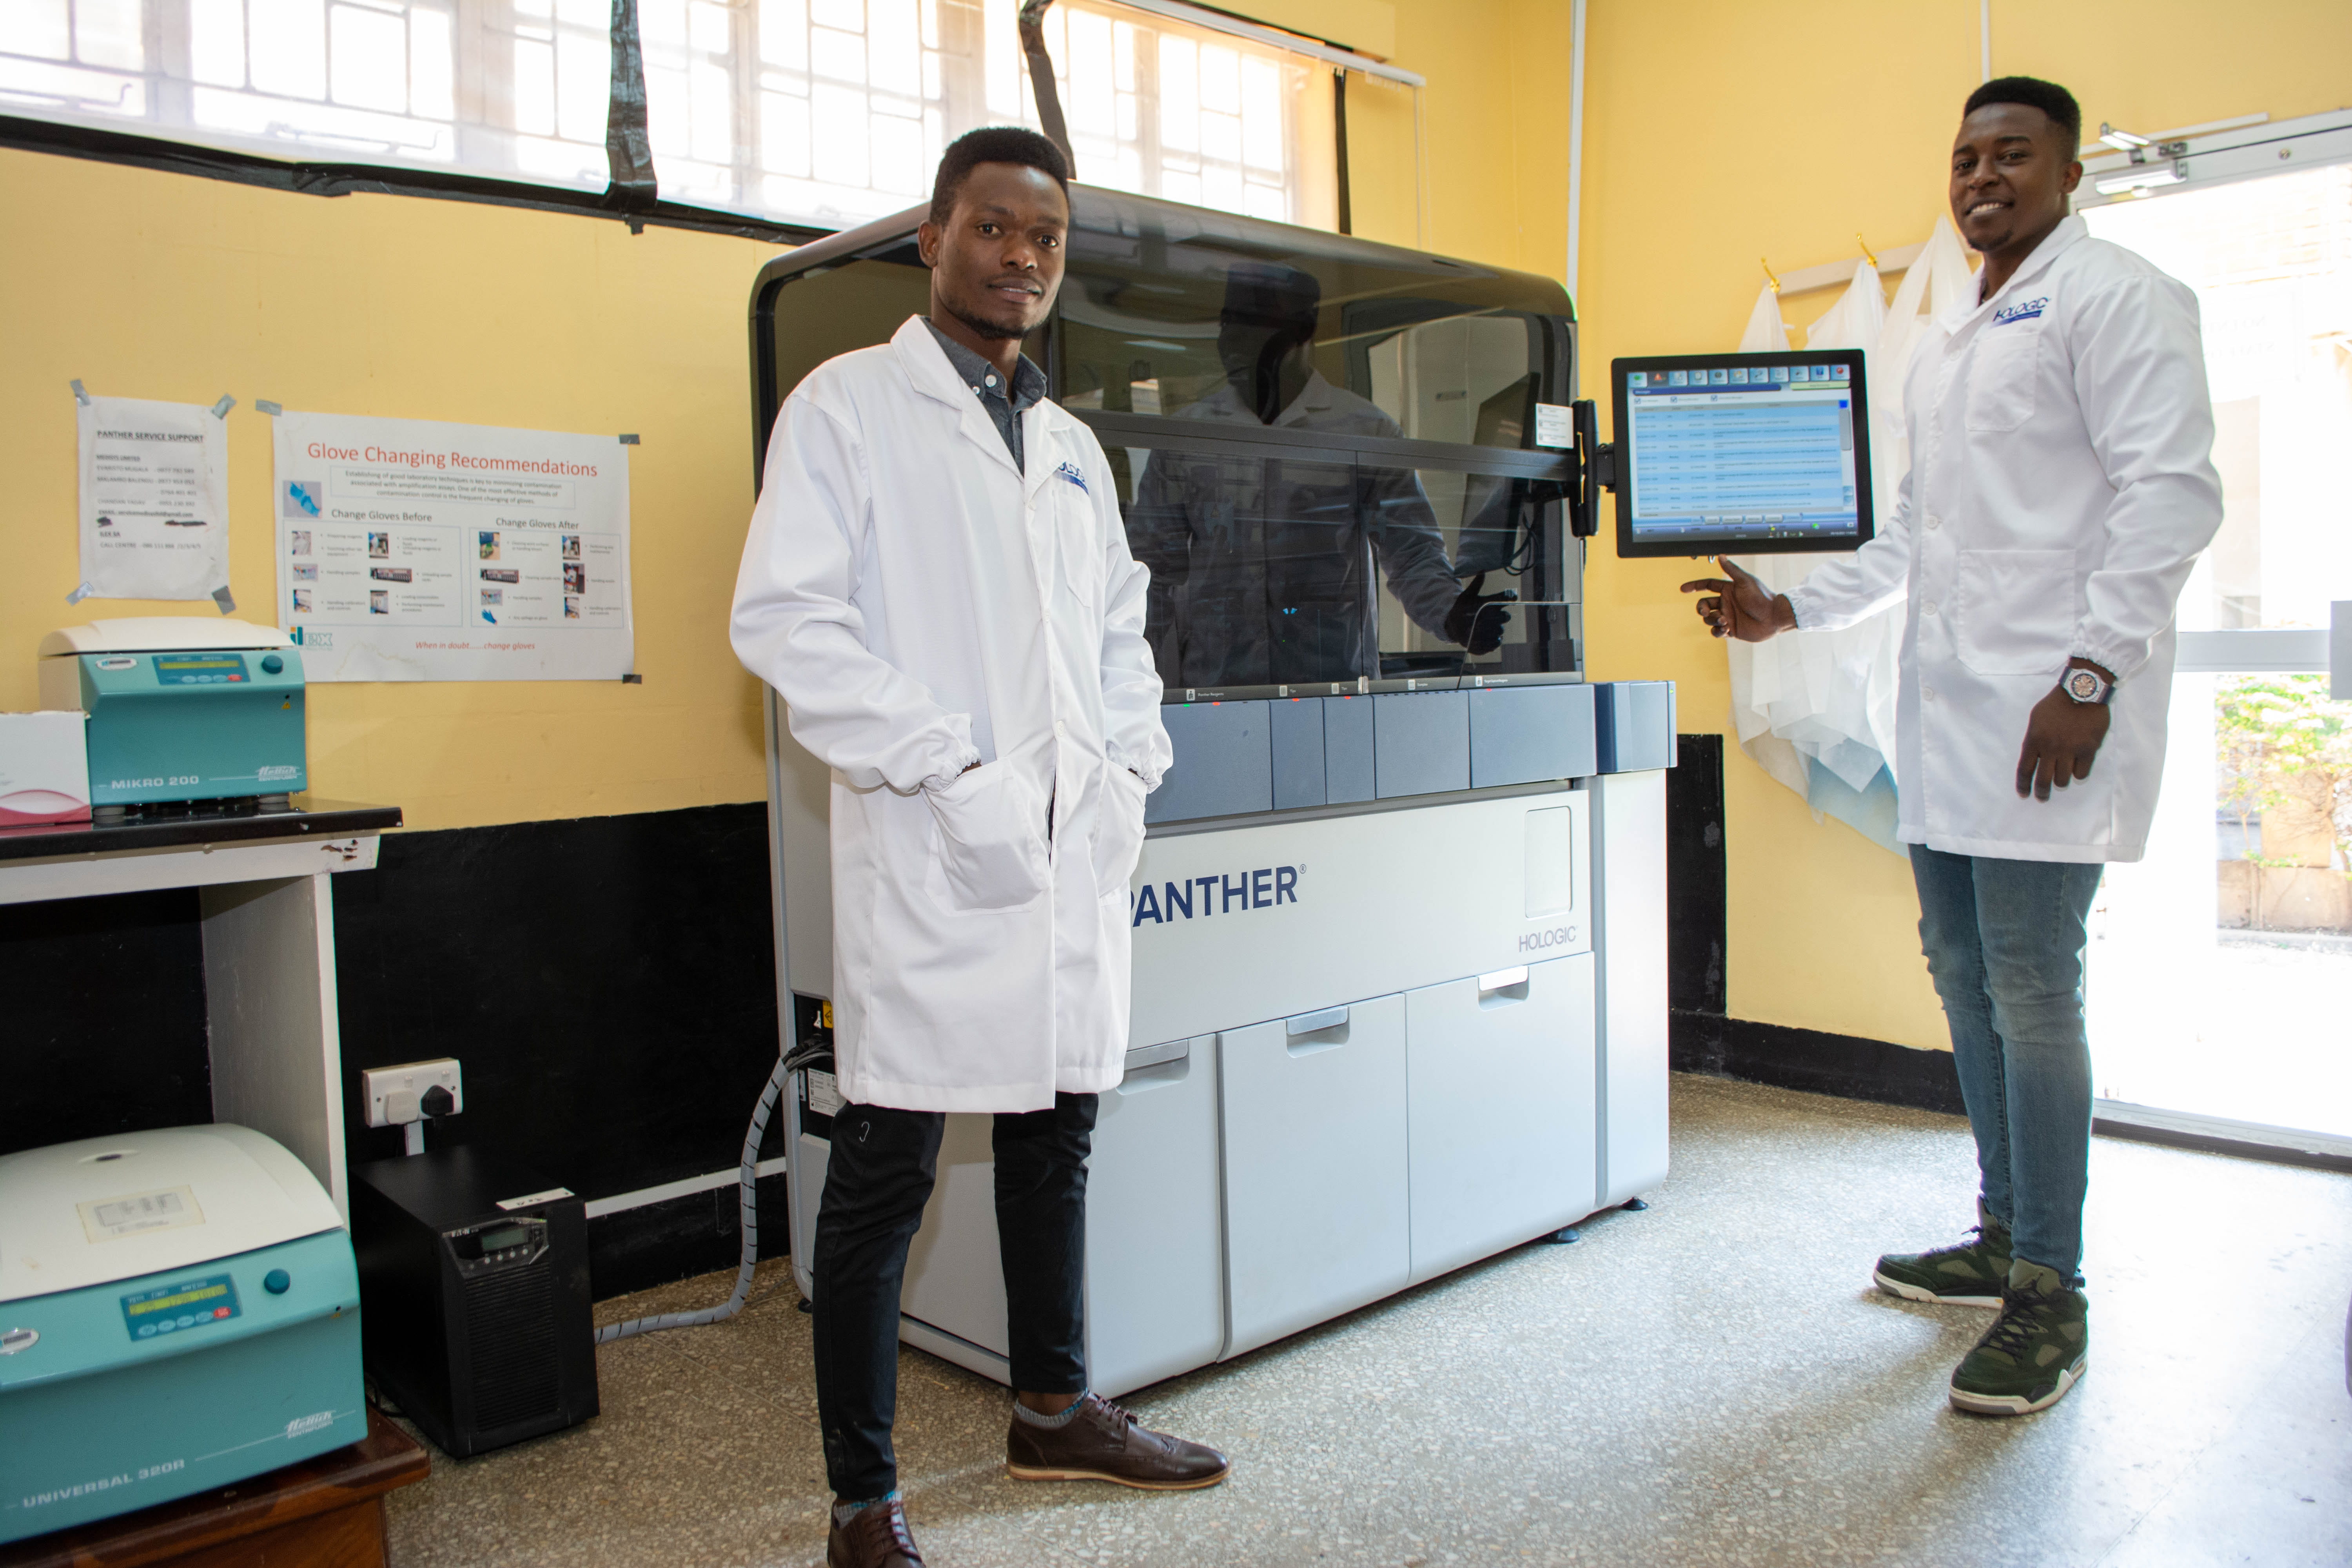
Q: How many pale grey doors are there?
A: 3